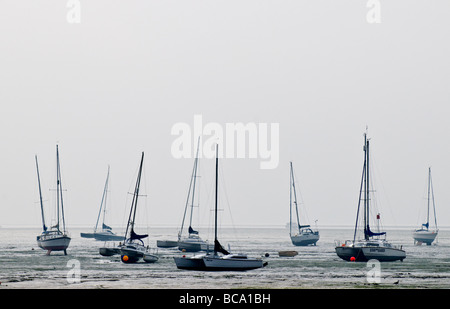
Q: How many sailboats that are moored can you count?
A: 8